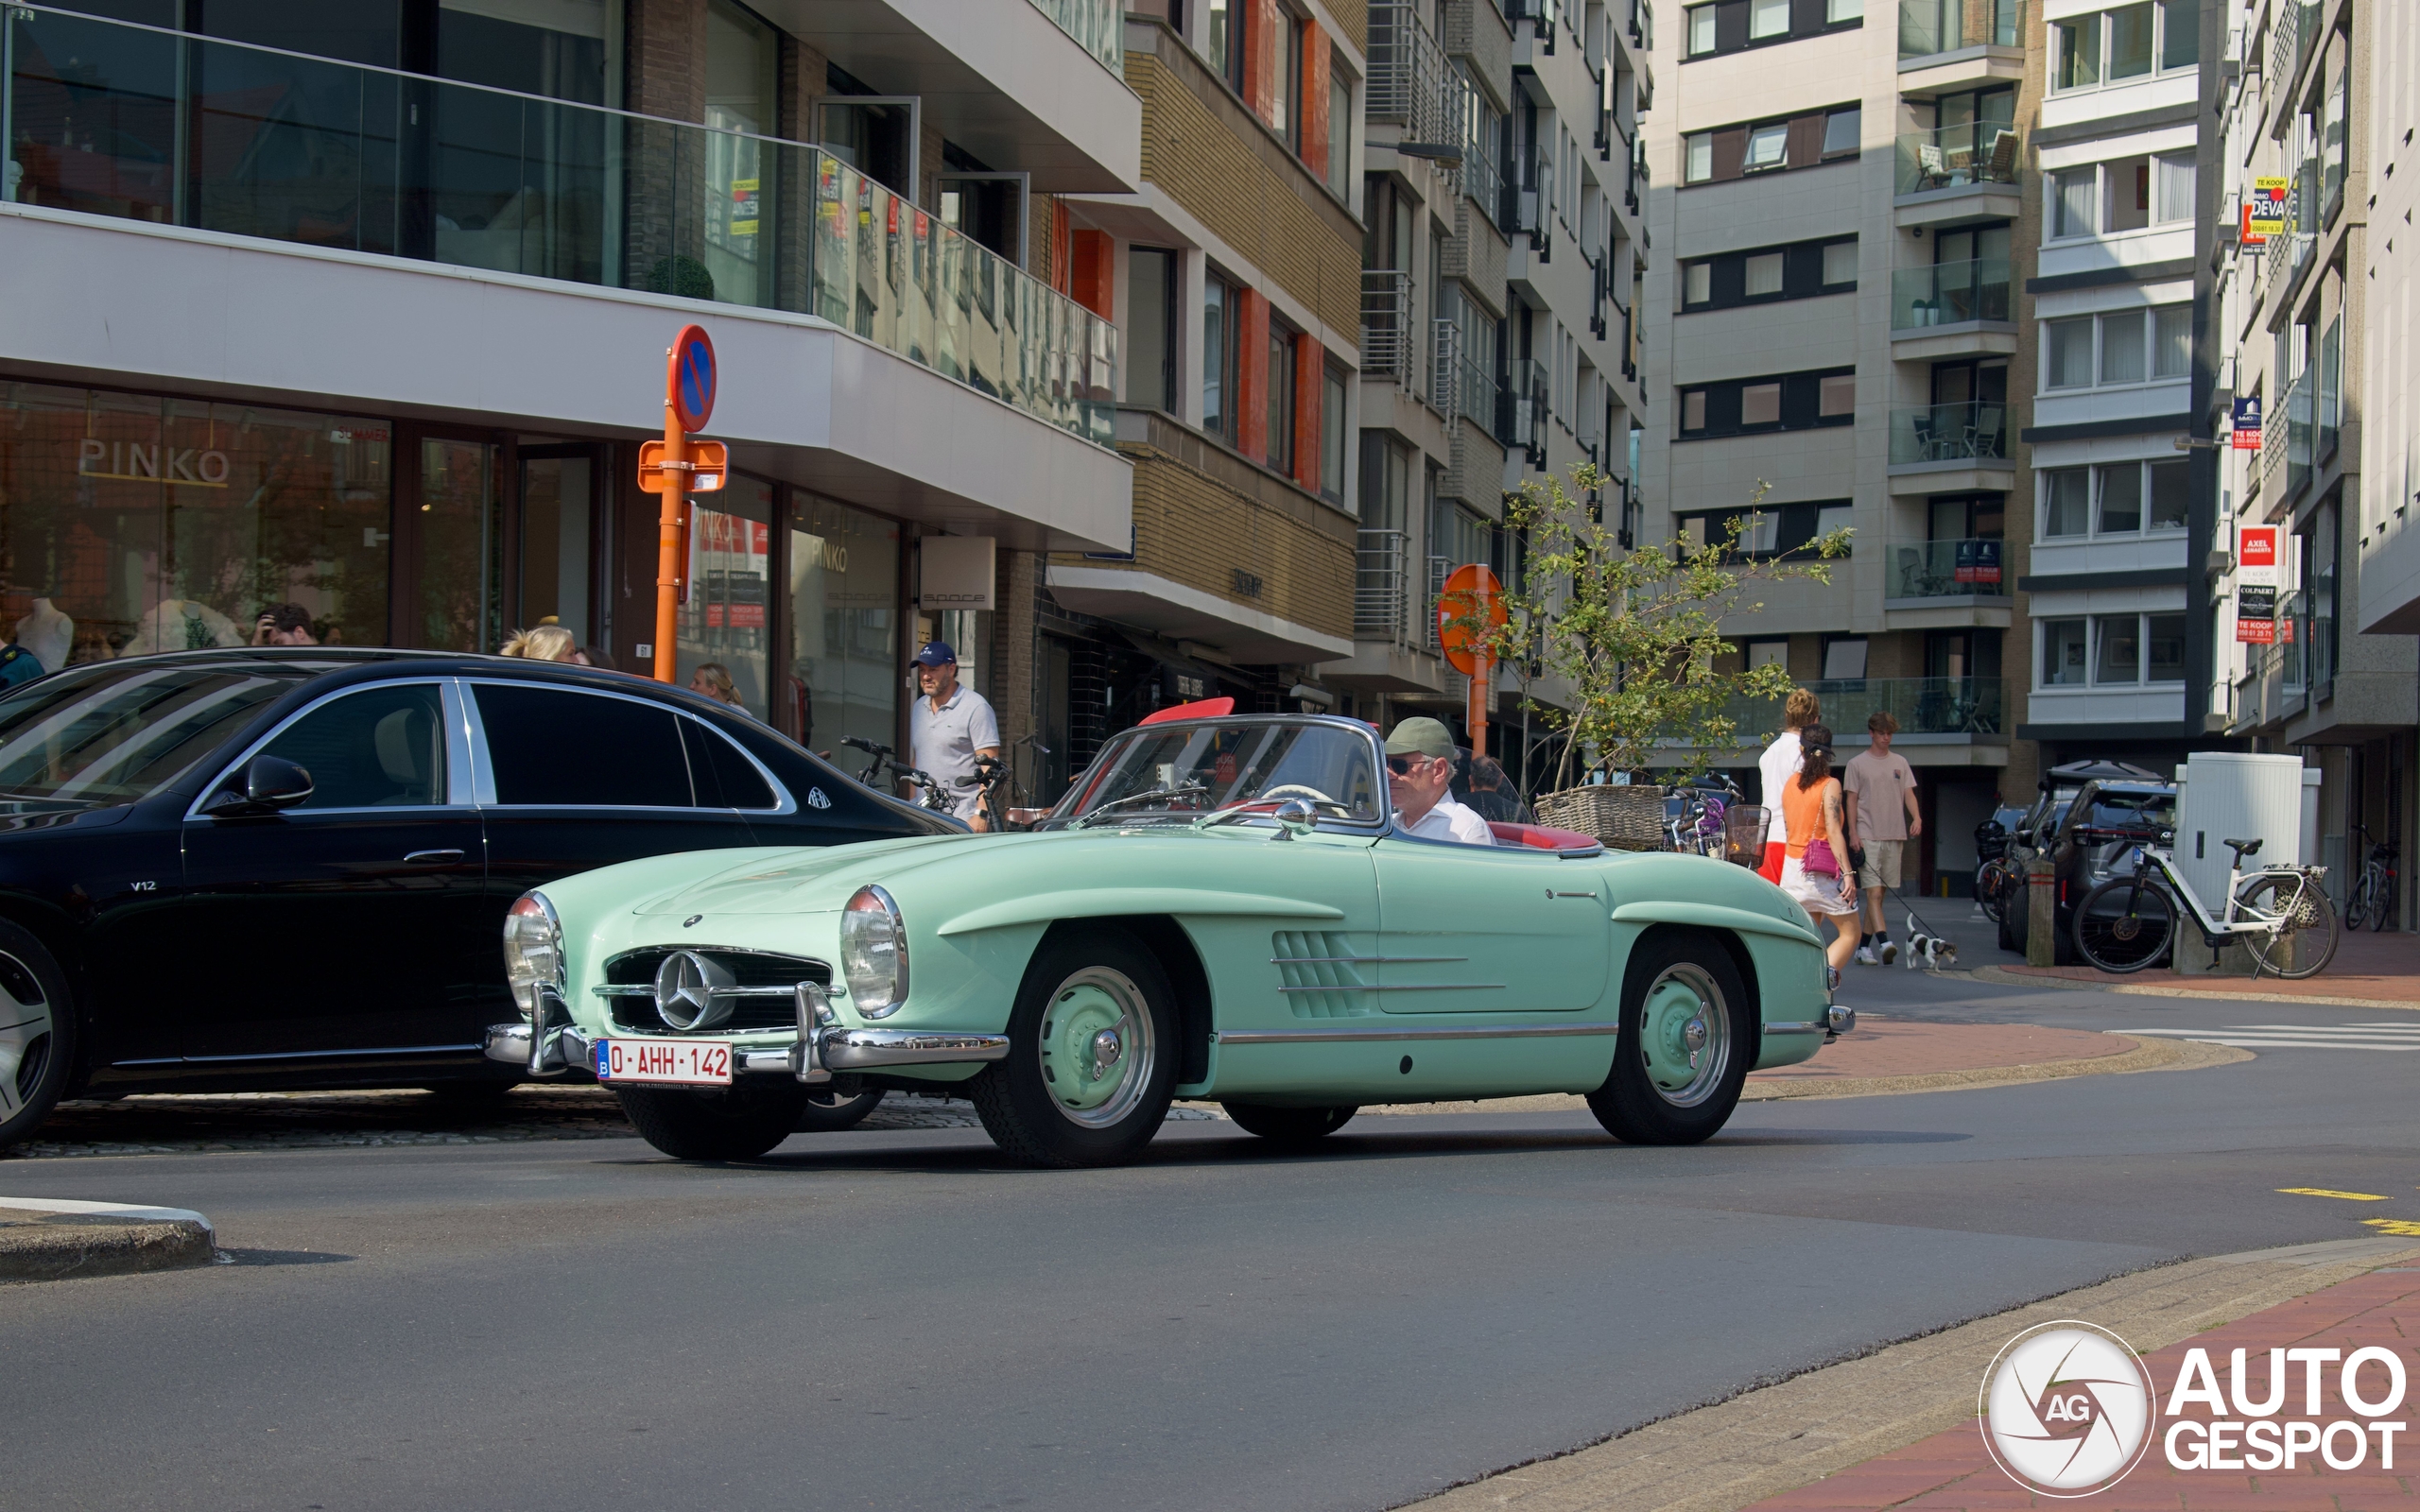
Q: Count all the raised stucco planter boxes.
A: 0